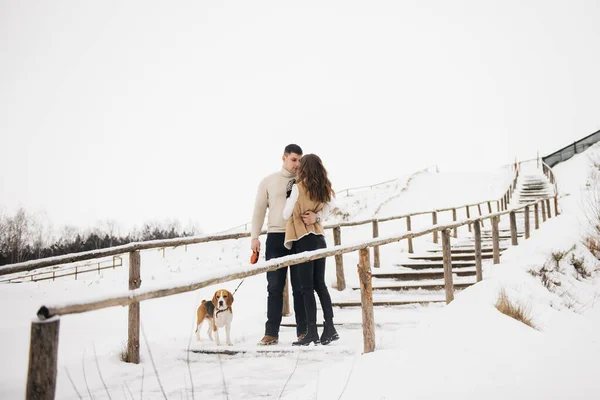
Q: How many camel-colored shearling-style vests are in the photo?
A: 1